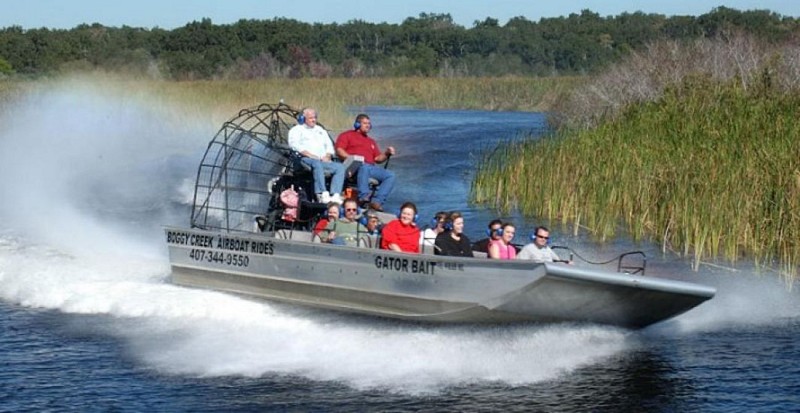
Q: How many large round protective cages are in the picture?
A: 1